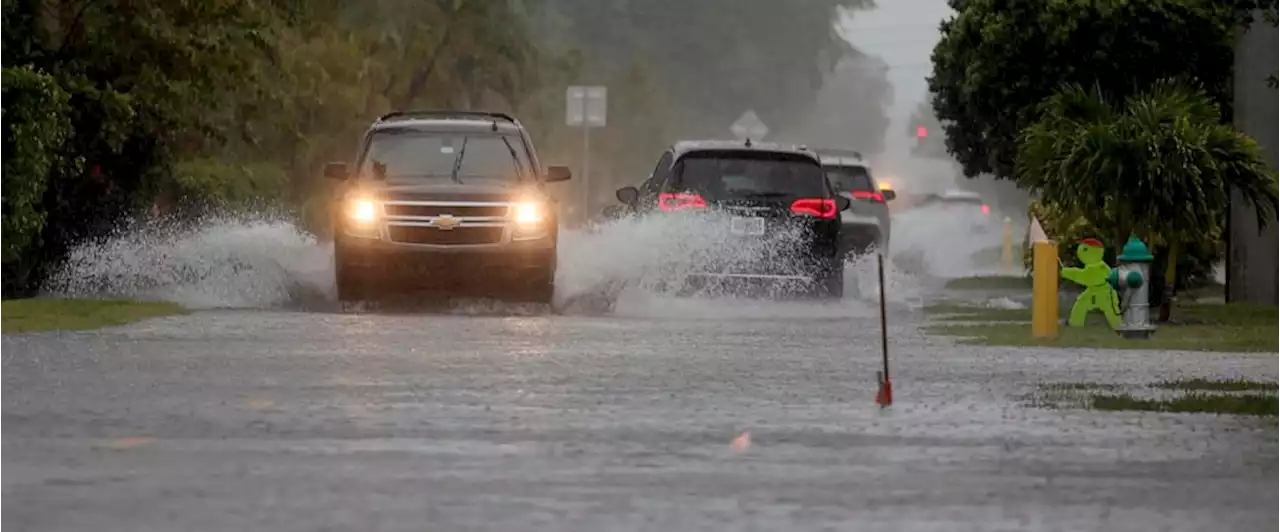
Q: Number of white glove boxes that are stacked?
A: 0